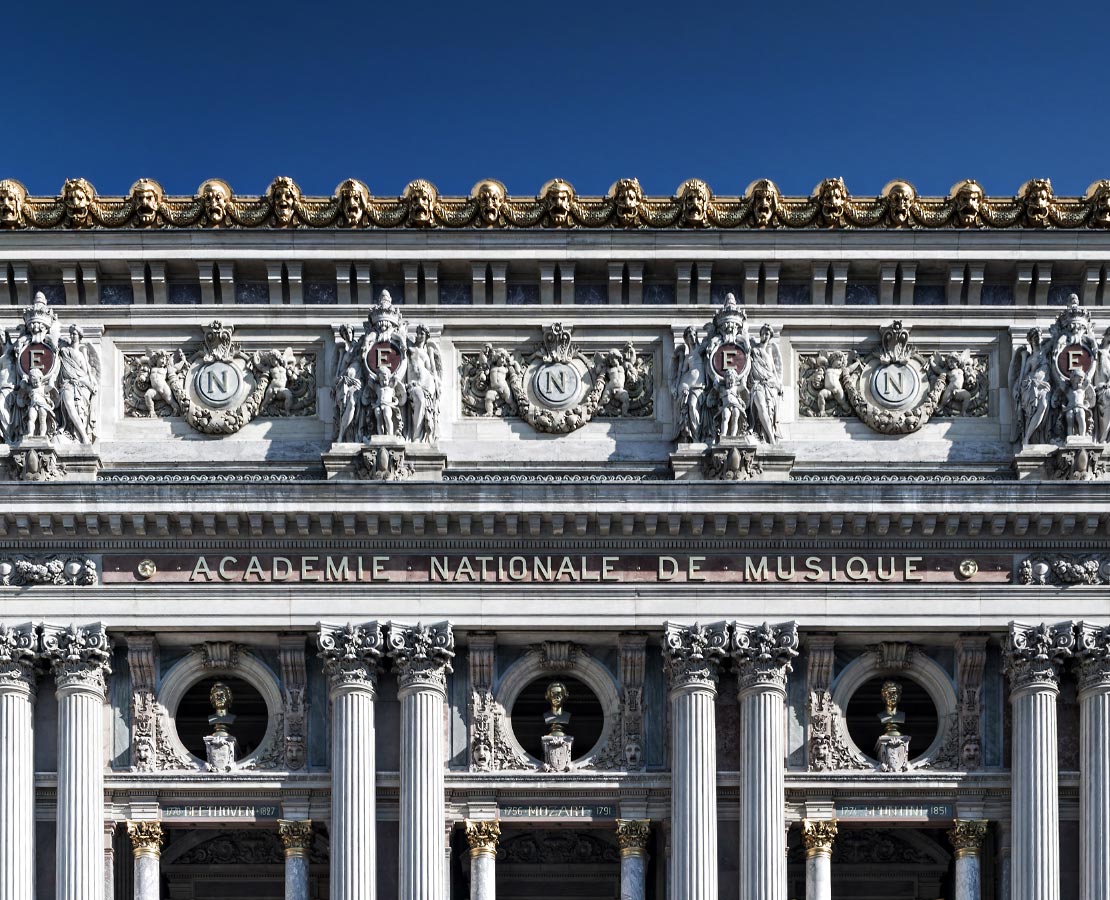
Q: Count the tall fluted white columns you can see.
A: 8